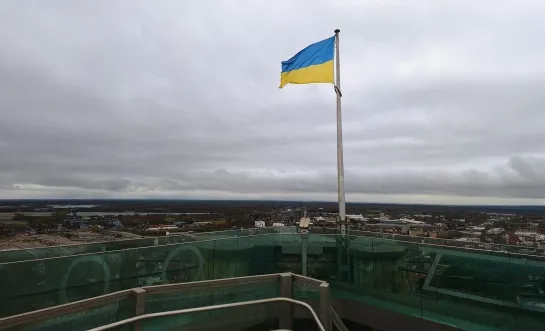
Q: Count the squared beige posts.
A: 3